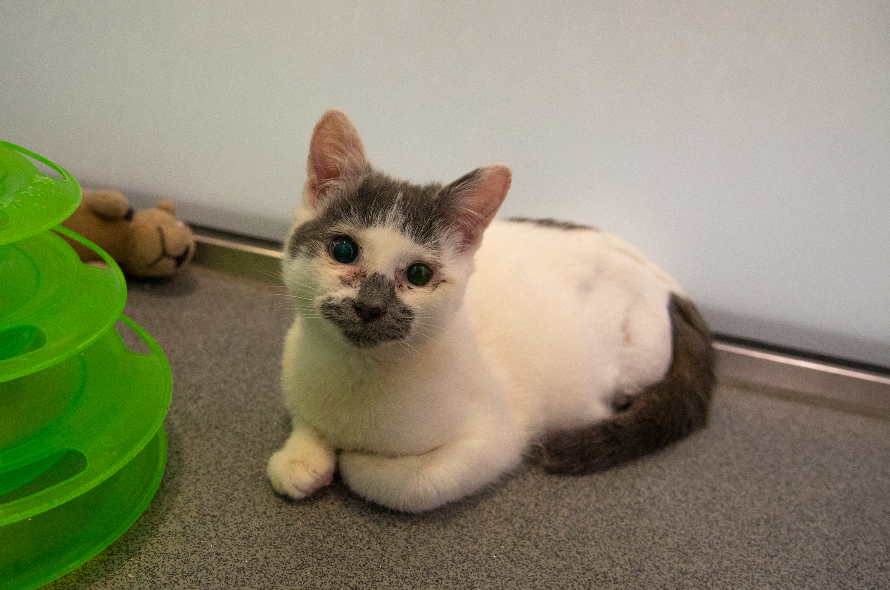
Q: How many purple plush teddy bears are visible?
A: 0